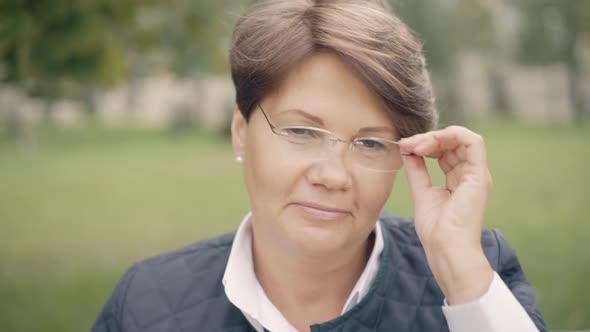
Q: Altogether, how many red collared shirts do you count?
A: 0